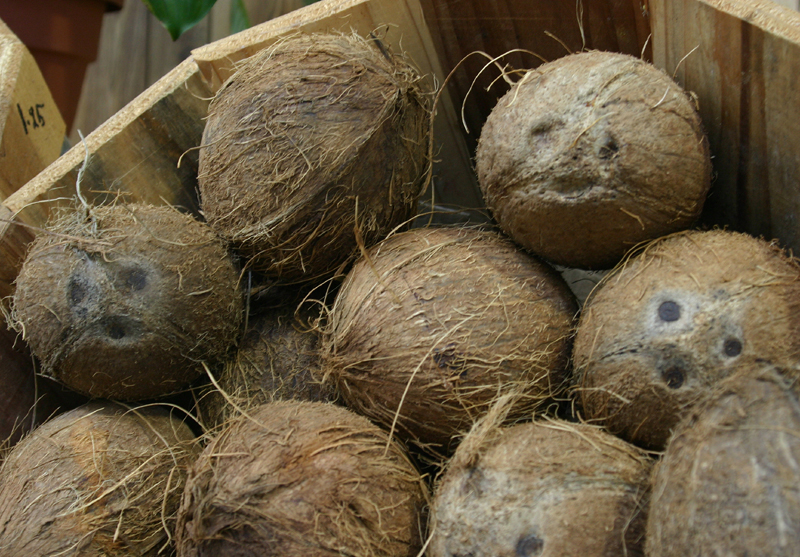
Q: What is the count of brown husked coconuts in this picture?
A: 10